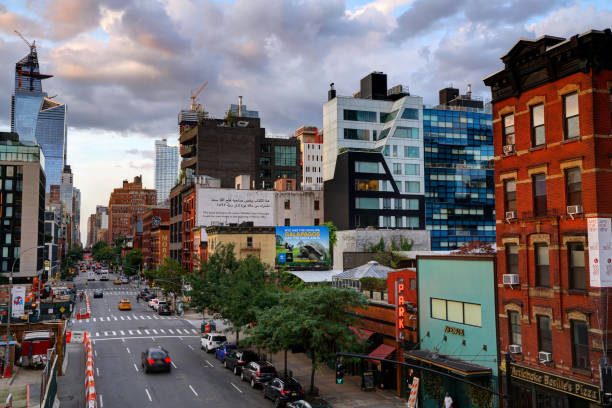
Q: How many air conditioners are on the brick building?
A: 6